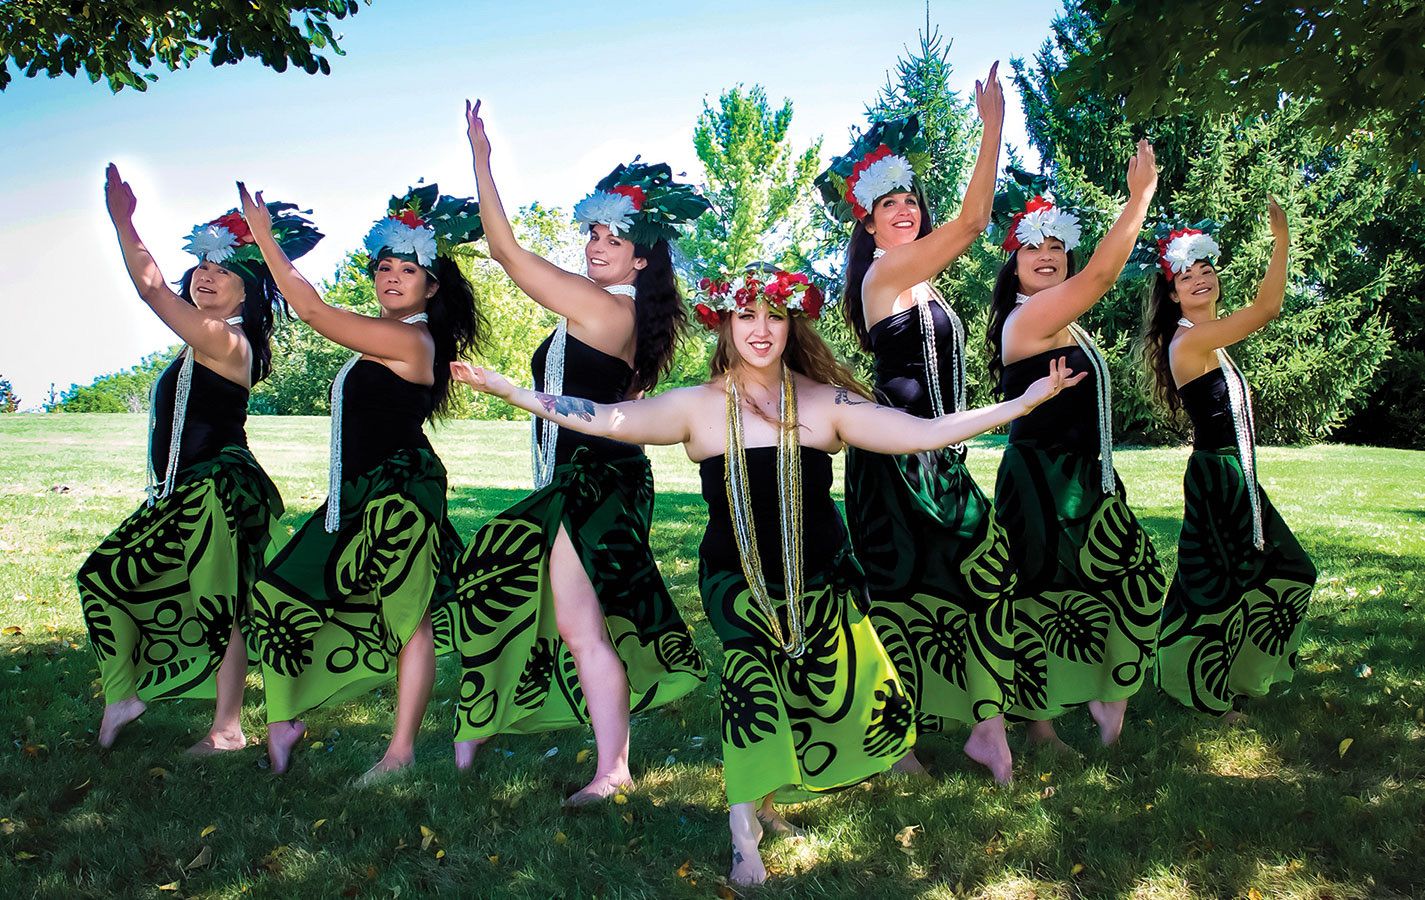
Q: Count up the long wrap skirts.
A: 7